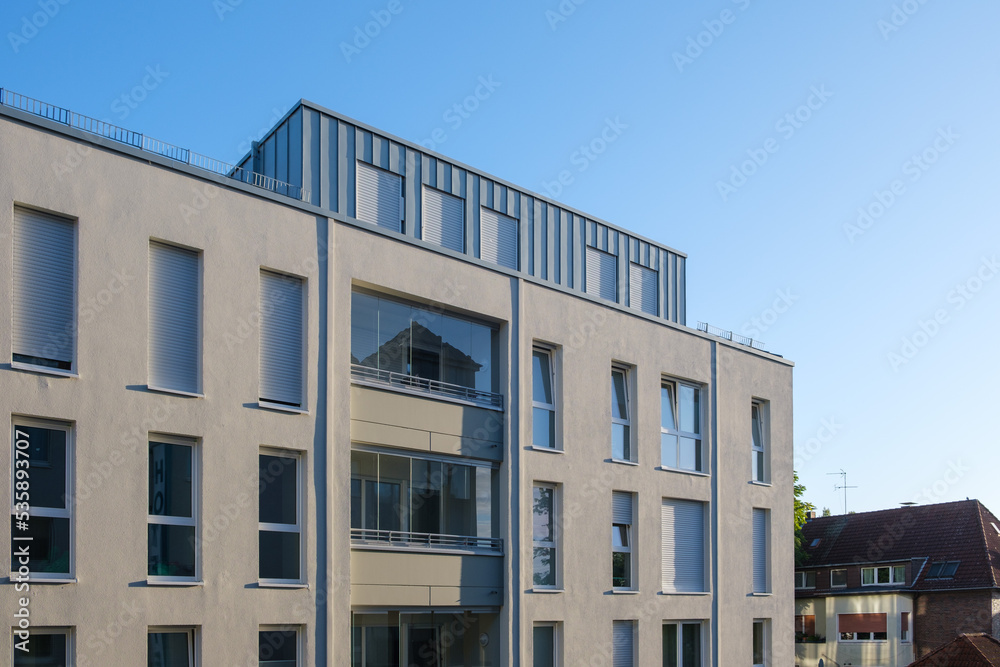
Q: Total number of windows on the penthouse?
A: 5